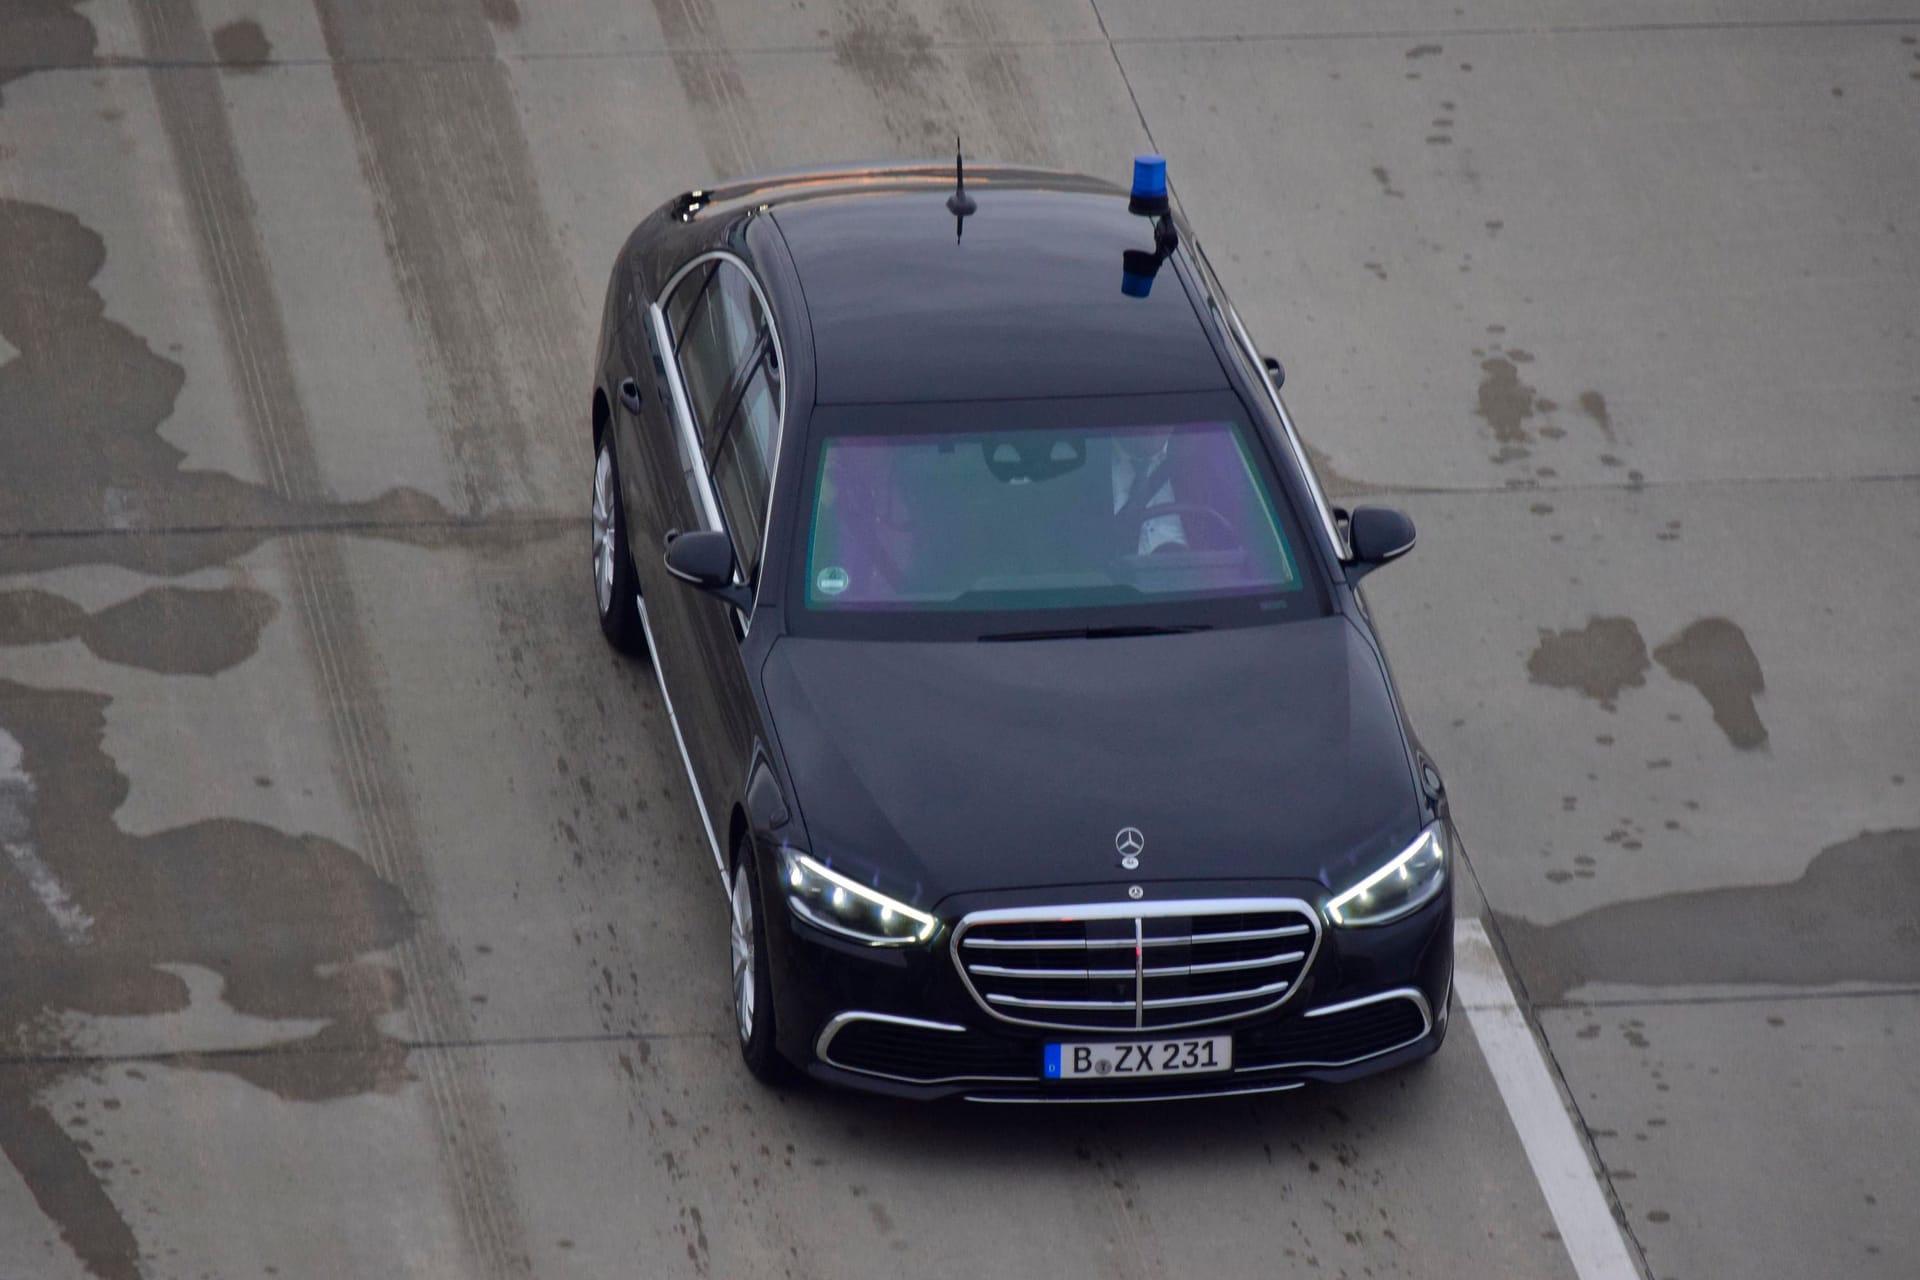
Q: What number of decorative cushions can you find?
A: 0